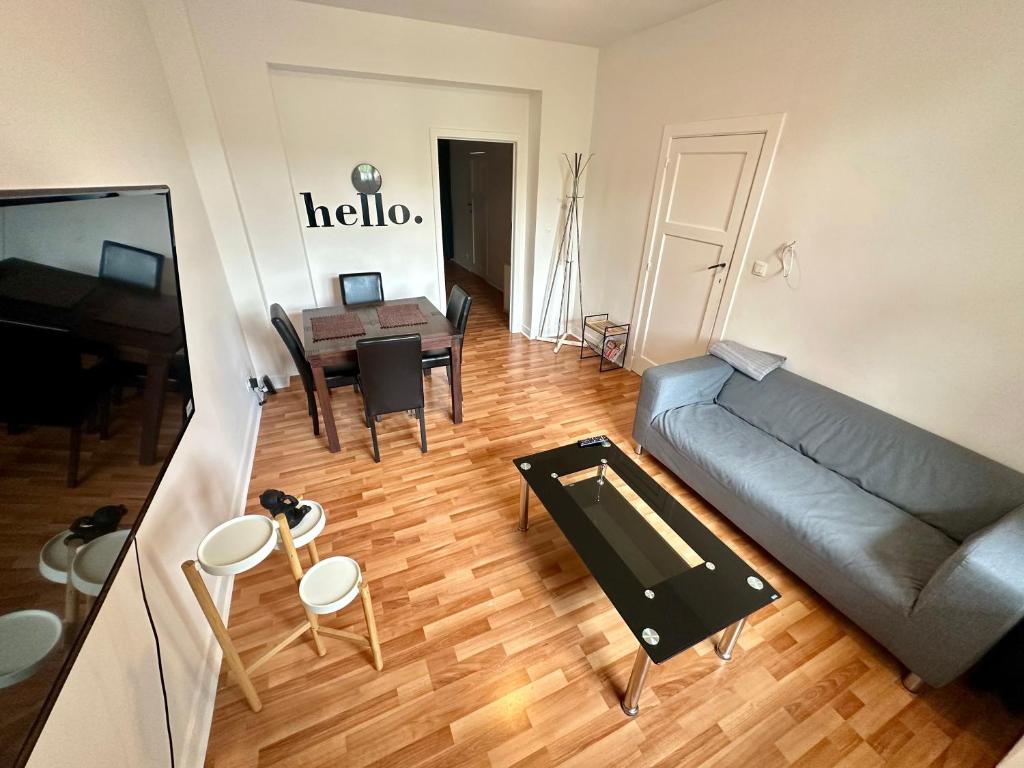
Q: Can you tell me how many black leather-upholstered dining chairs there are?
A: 4